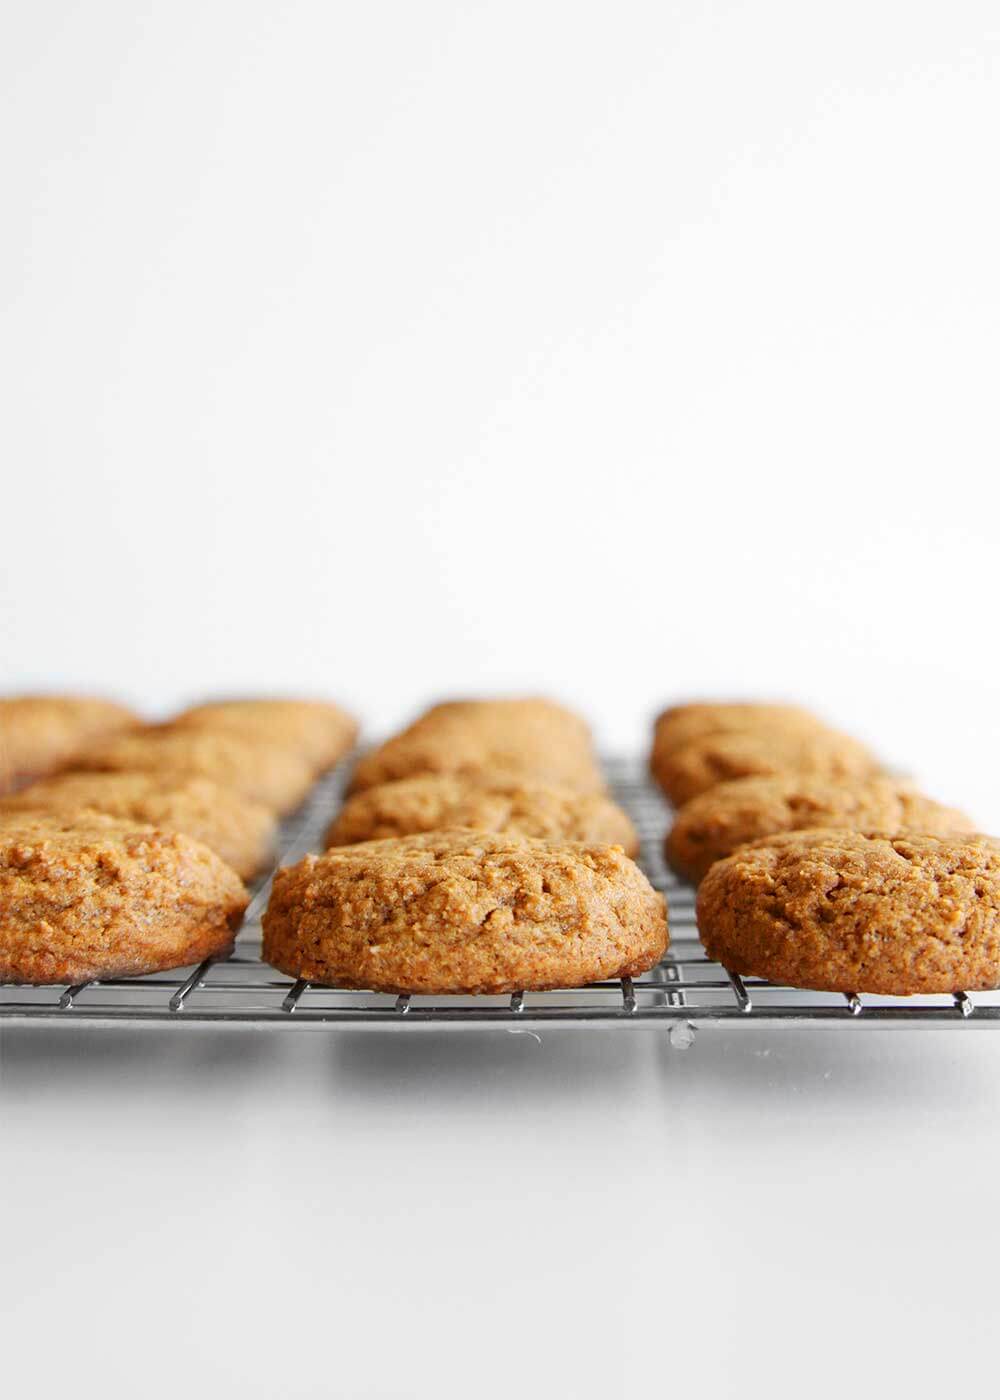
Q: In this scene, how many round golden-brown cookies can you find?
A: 13